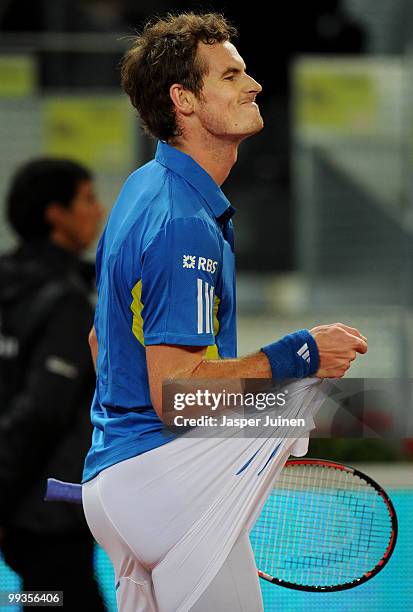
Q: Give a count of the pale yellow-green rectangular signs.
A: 3